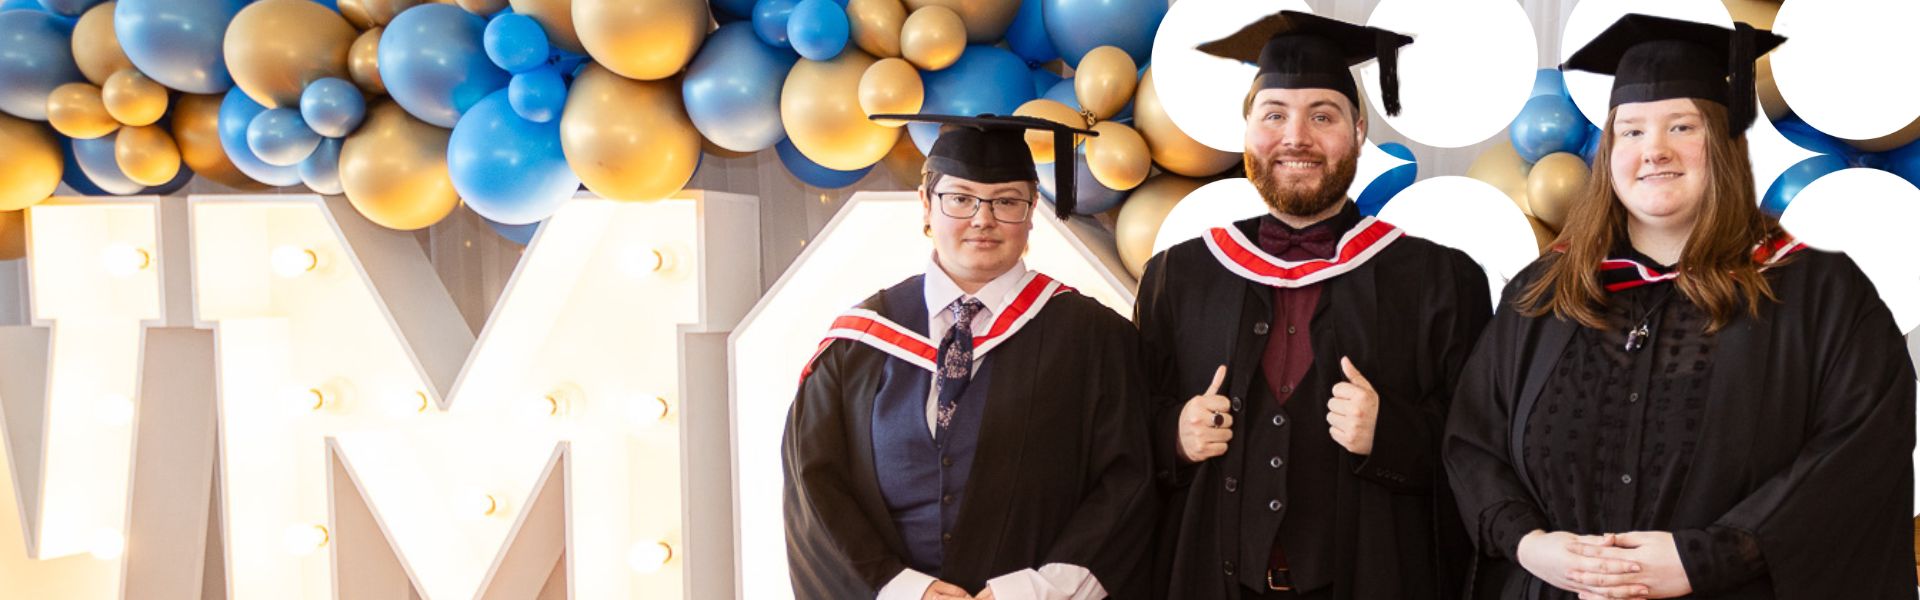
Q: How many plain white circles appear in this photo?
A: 7